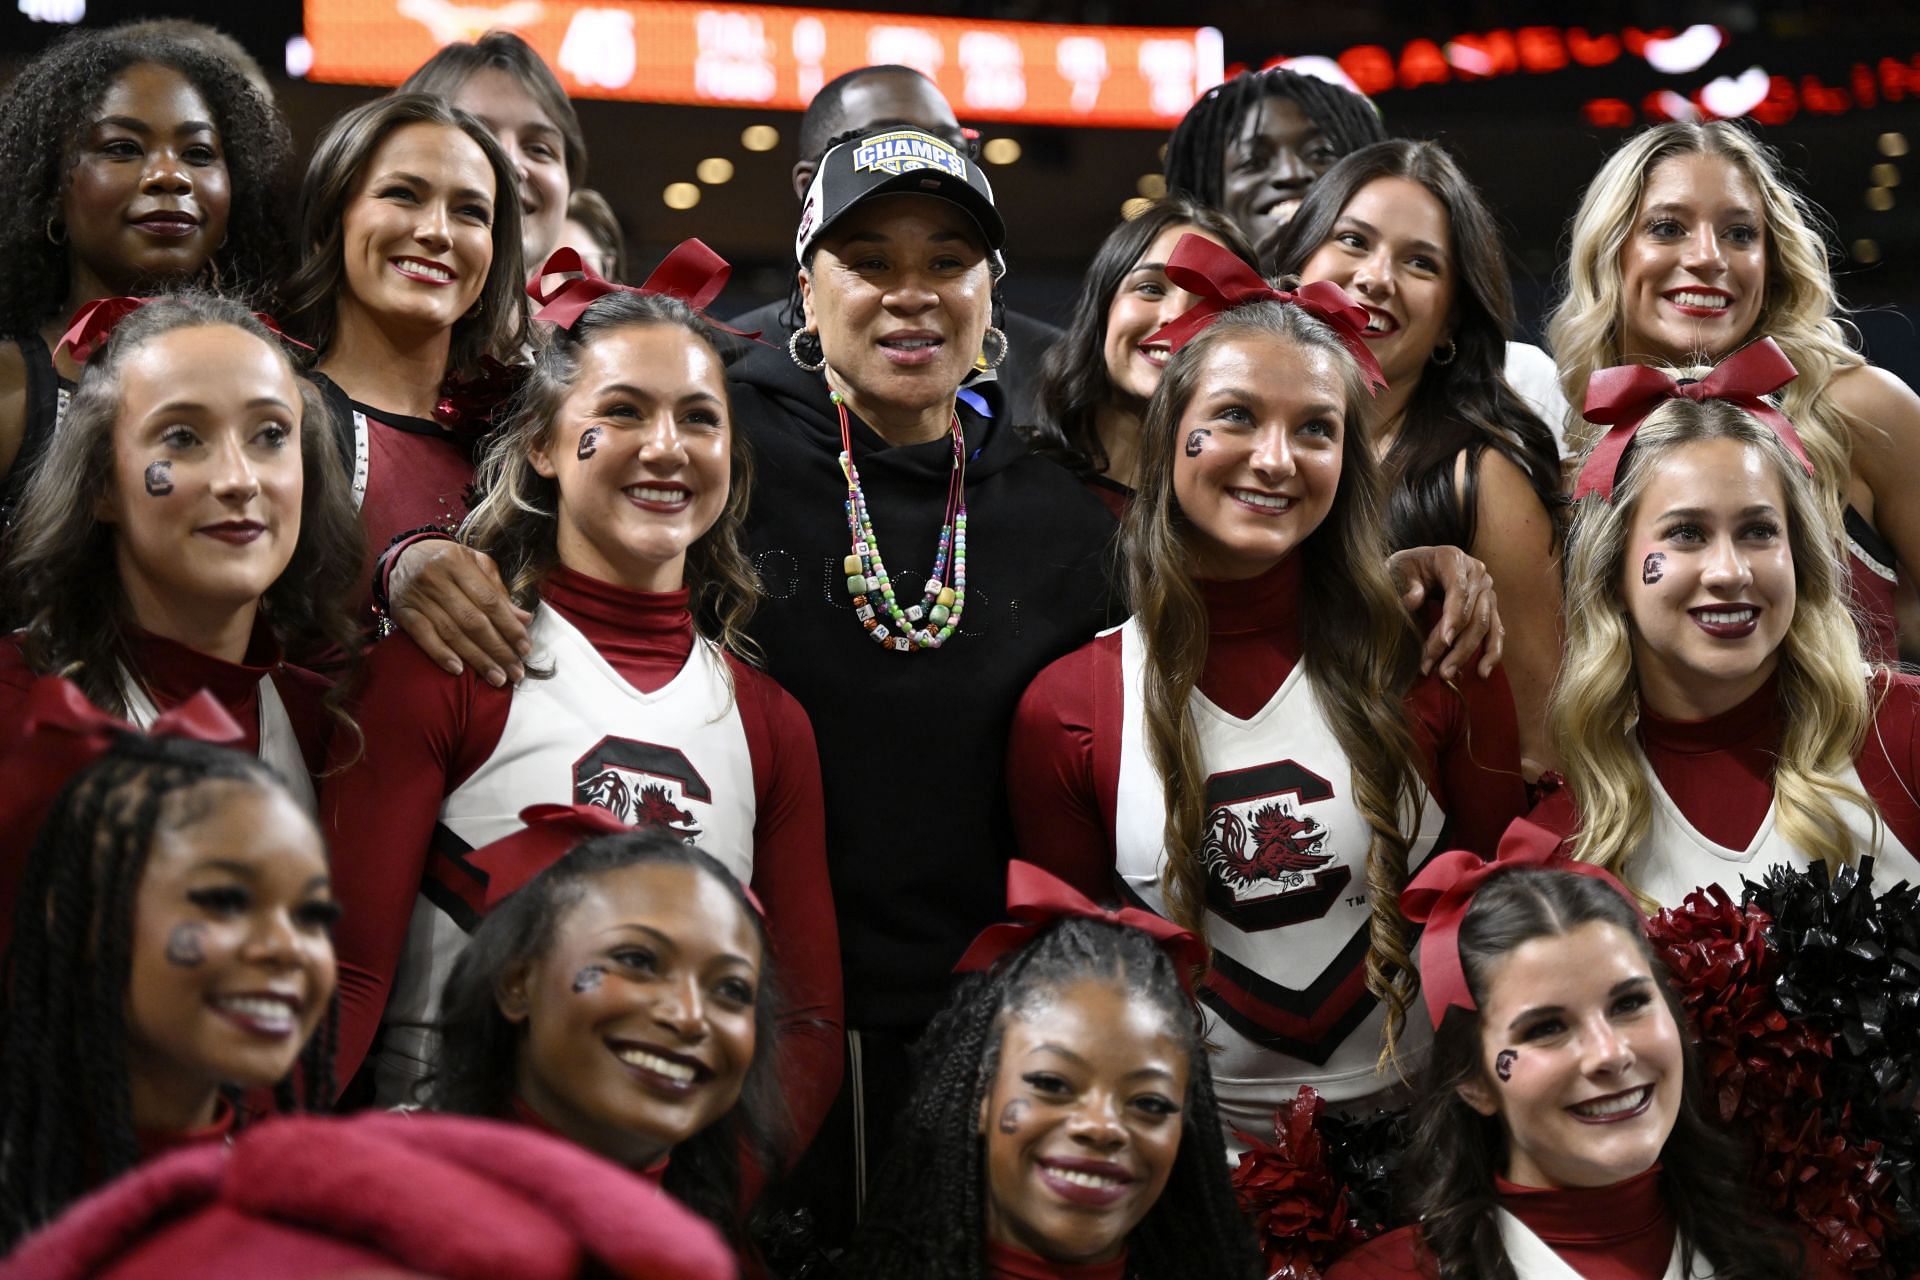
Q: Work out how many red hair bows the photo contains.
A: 8